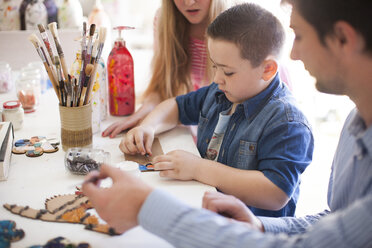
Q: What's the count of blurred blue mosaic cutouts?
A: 2